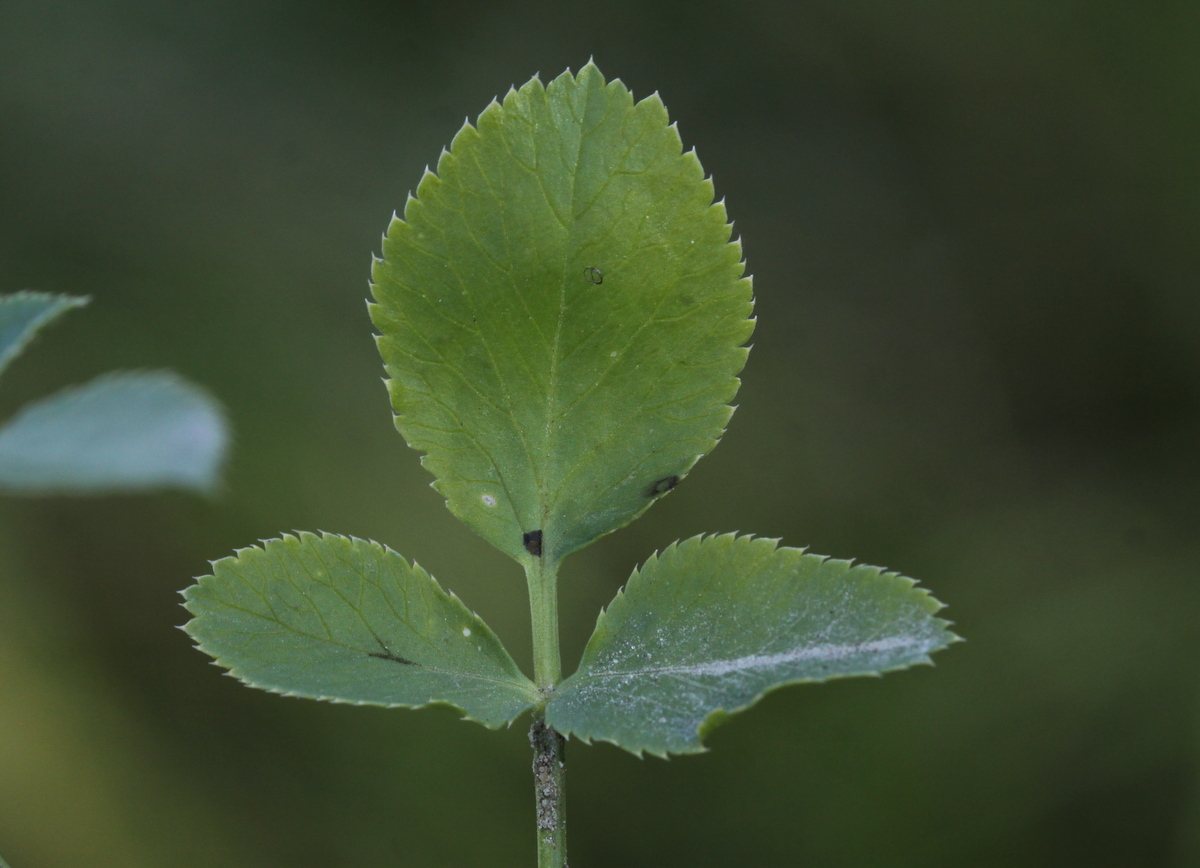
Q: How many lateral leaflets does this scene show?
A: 2